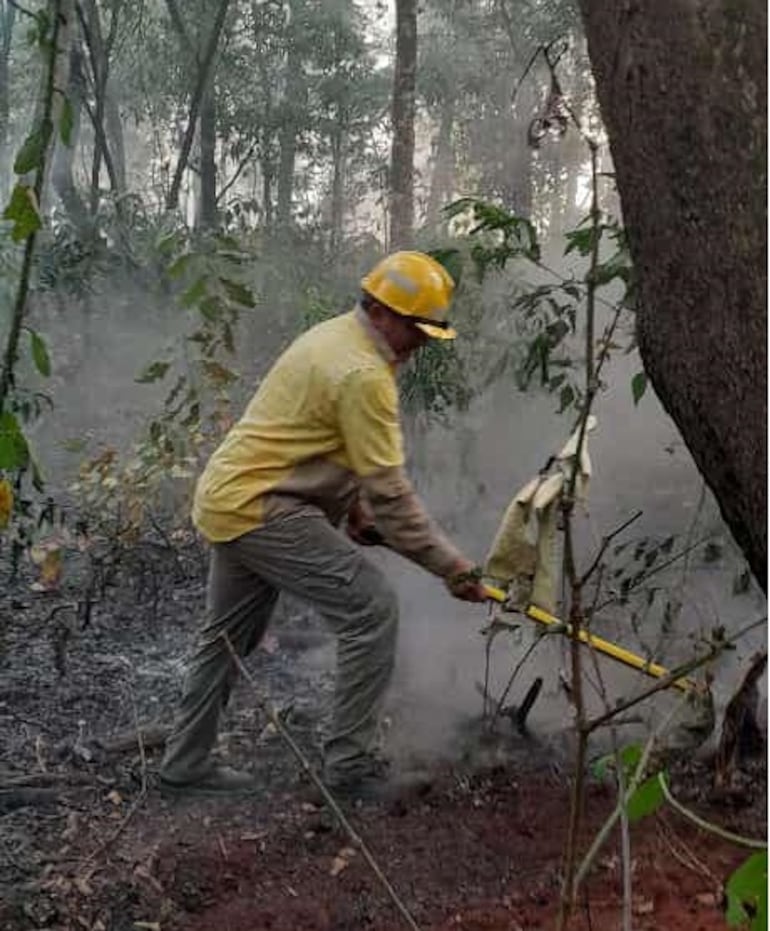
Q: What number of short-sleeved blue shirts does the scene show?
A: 0